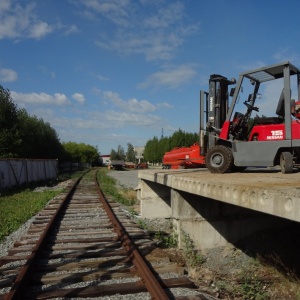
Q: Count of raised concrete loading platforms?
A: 1